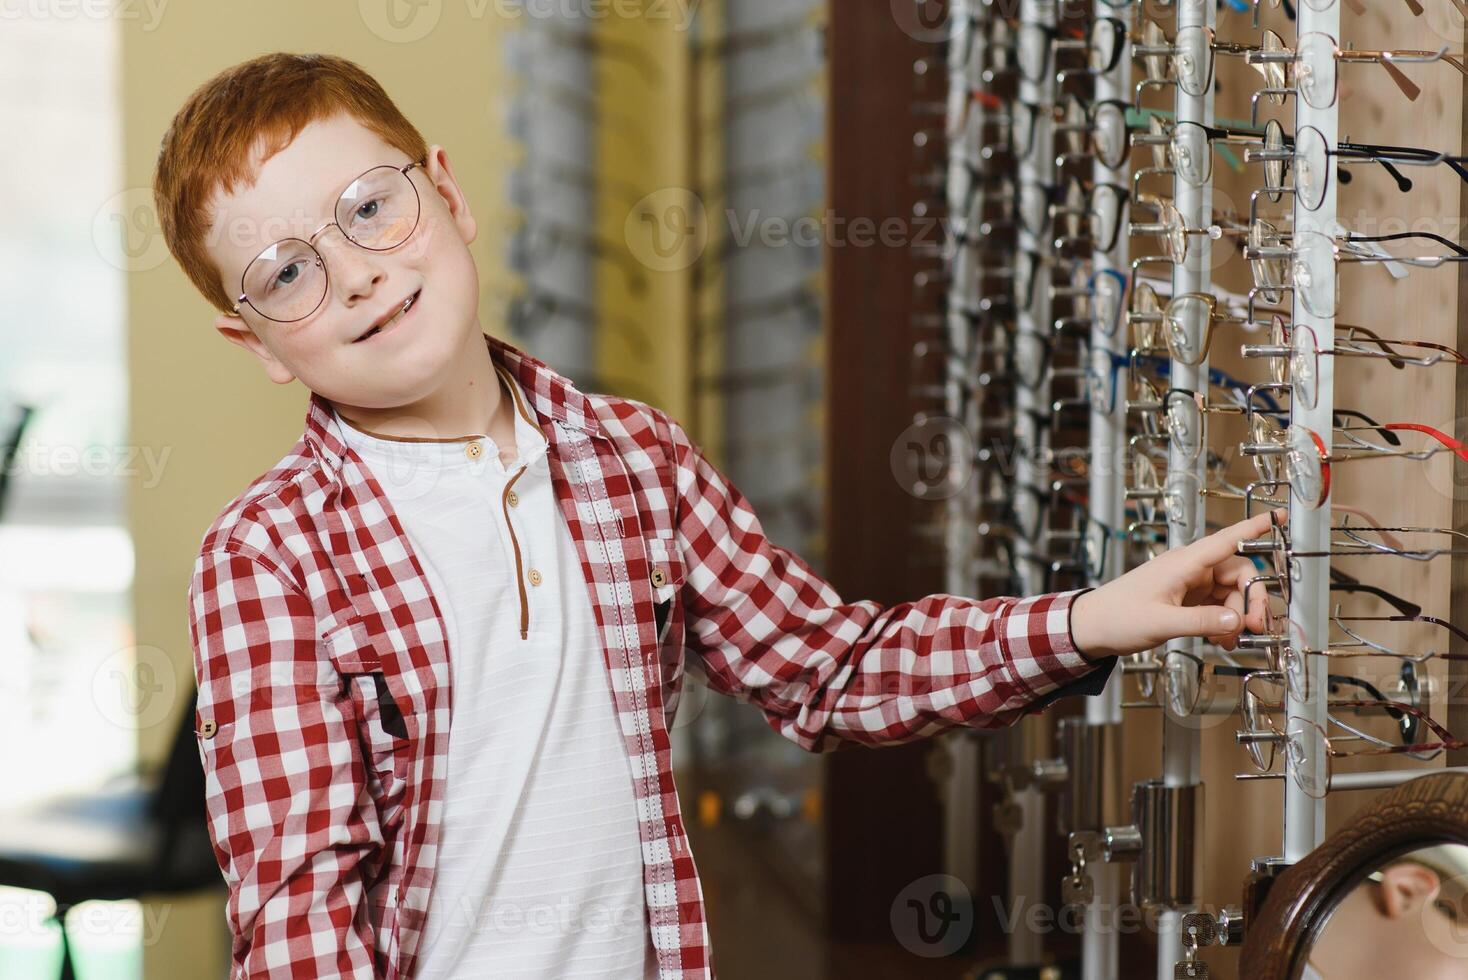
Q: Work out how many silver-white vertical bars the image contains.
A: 5